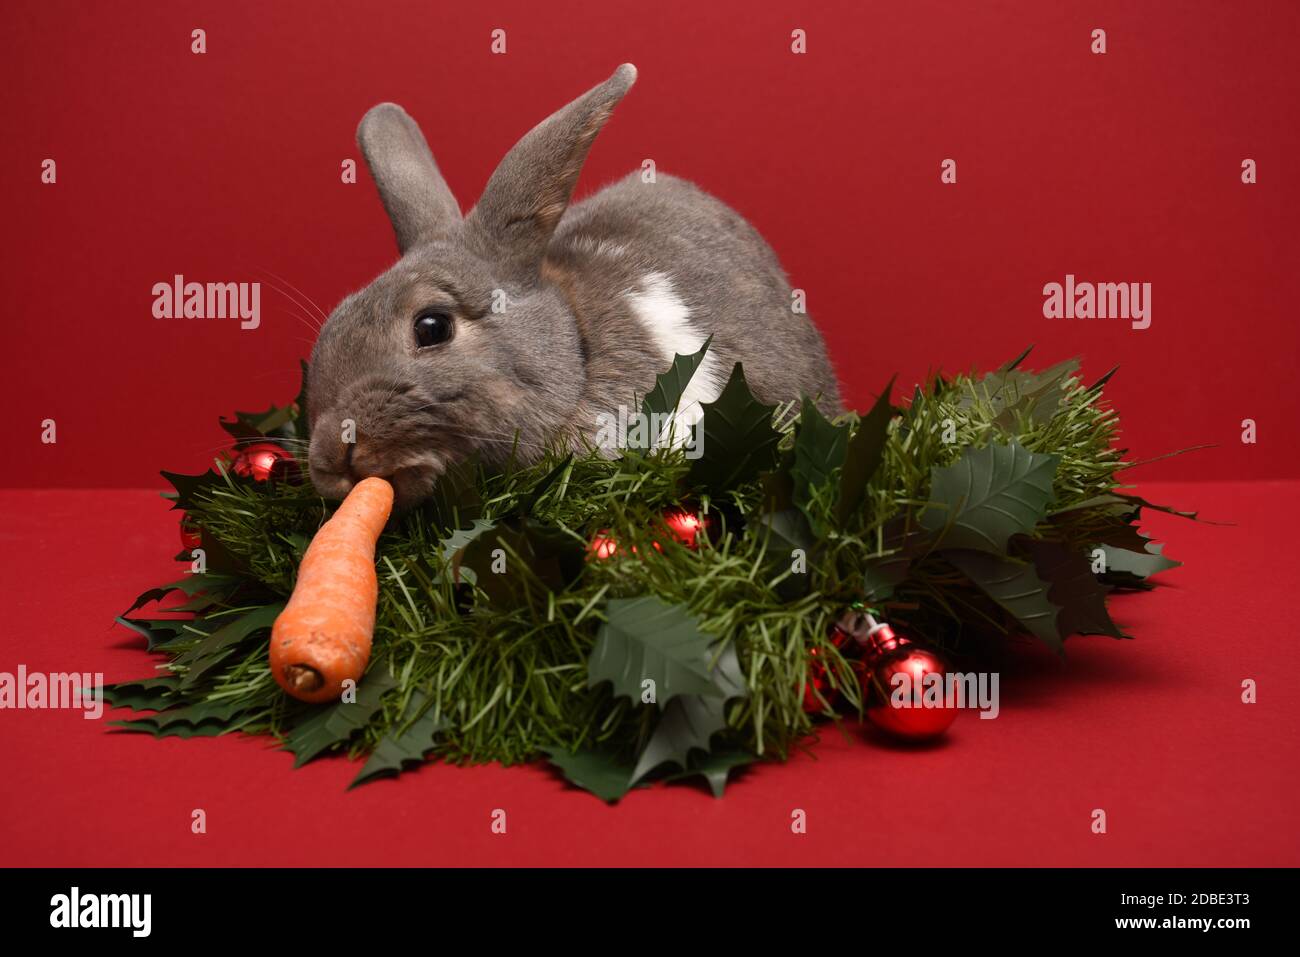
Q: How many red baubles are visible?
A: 6